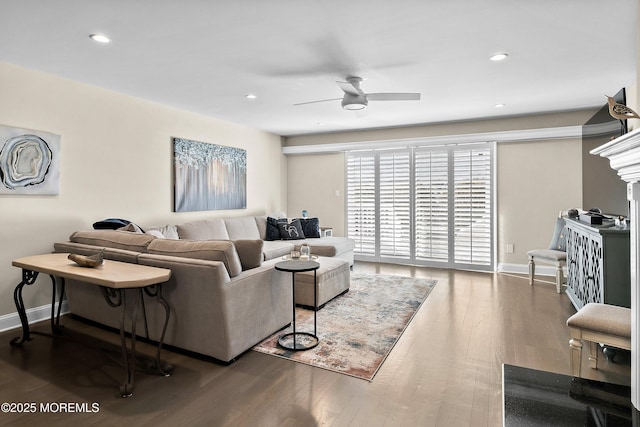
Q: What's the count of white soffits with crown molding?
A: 1